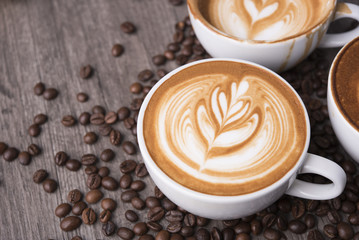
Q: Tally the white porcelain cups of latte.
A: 3